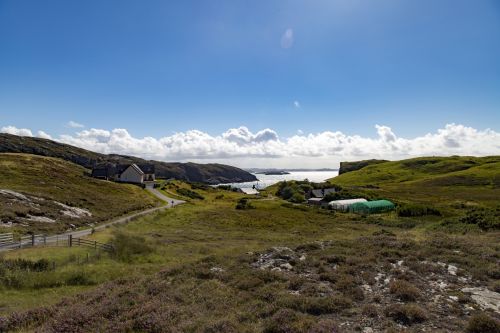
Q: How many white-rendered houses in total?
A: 1